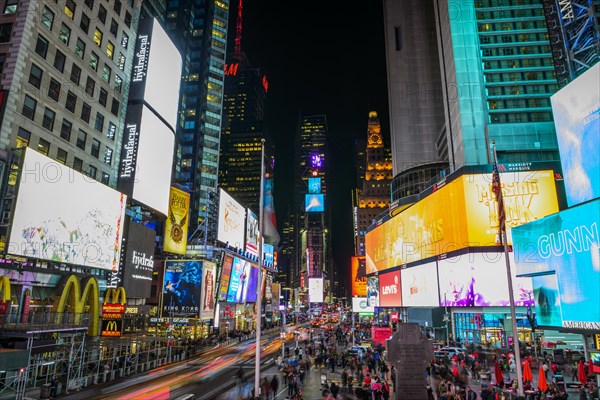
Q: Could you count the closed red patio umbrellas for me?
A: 5